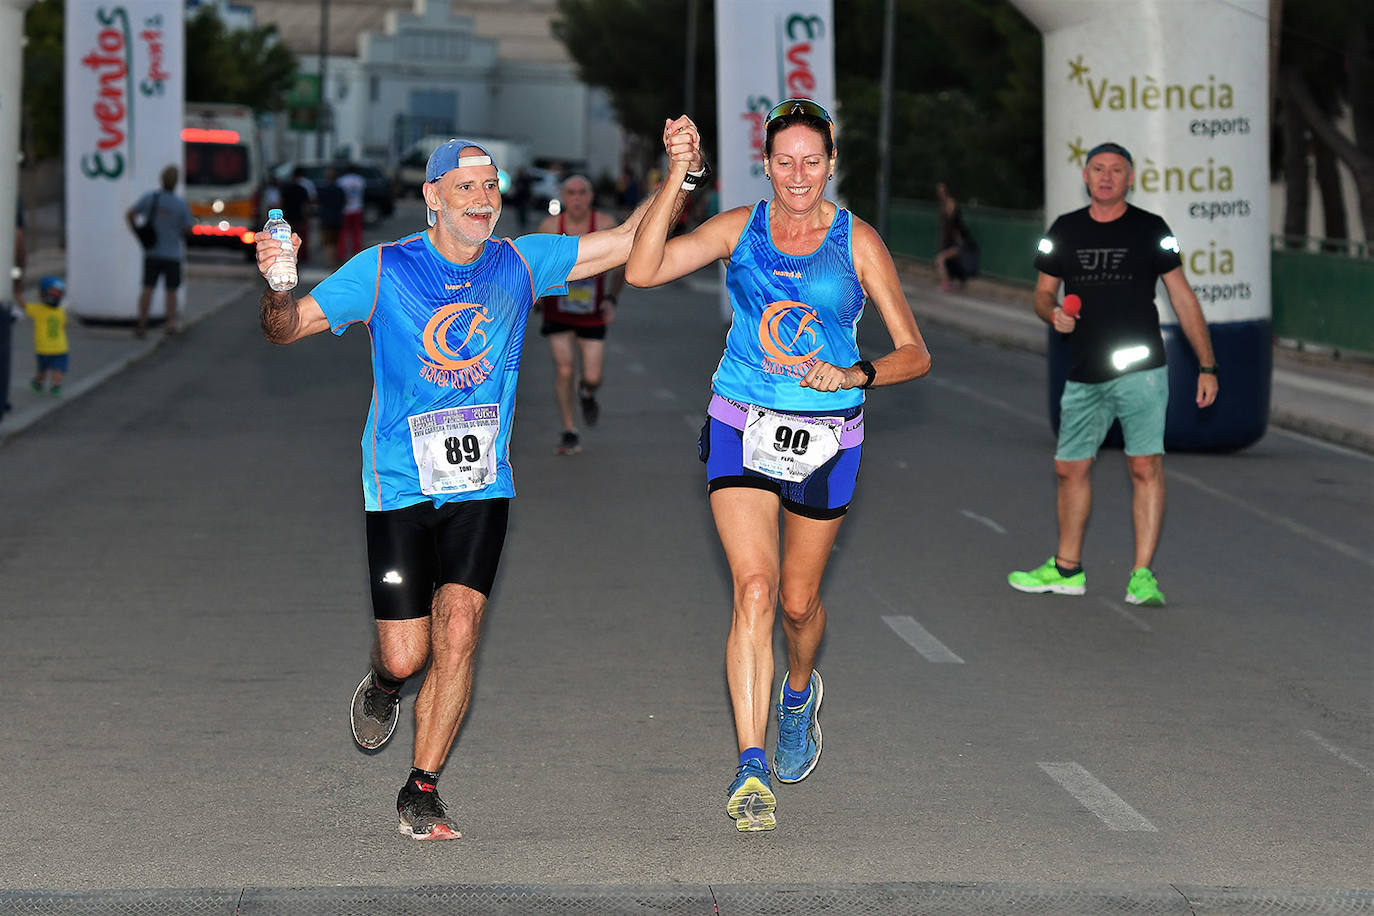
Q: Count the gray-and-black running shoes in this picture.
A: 2